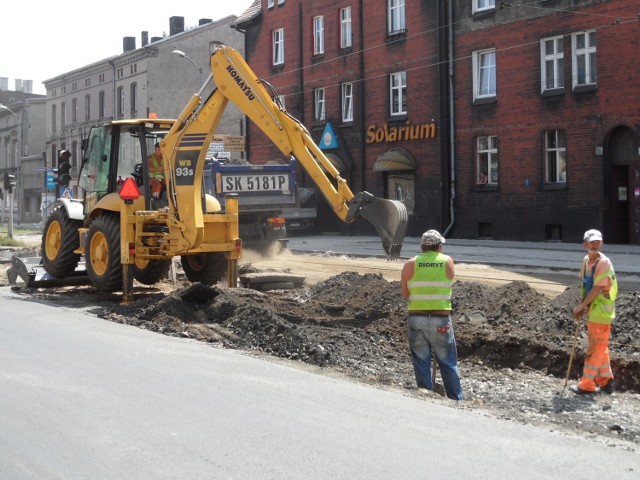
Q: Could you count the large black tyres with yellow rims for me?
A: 4